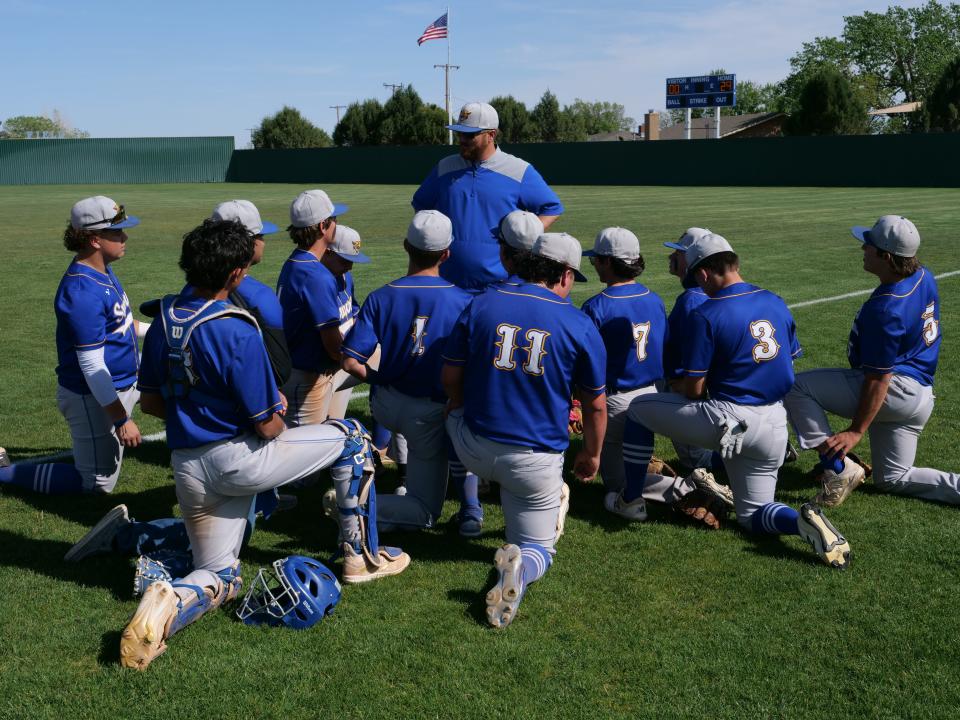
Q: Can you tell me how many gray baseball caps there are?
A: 12